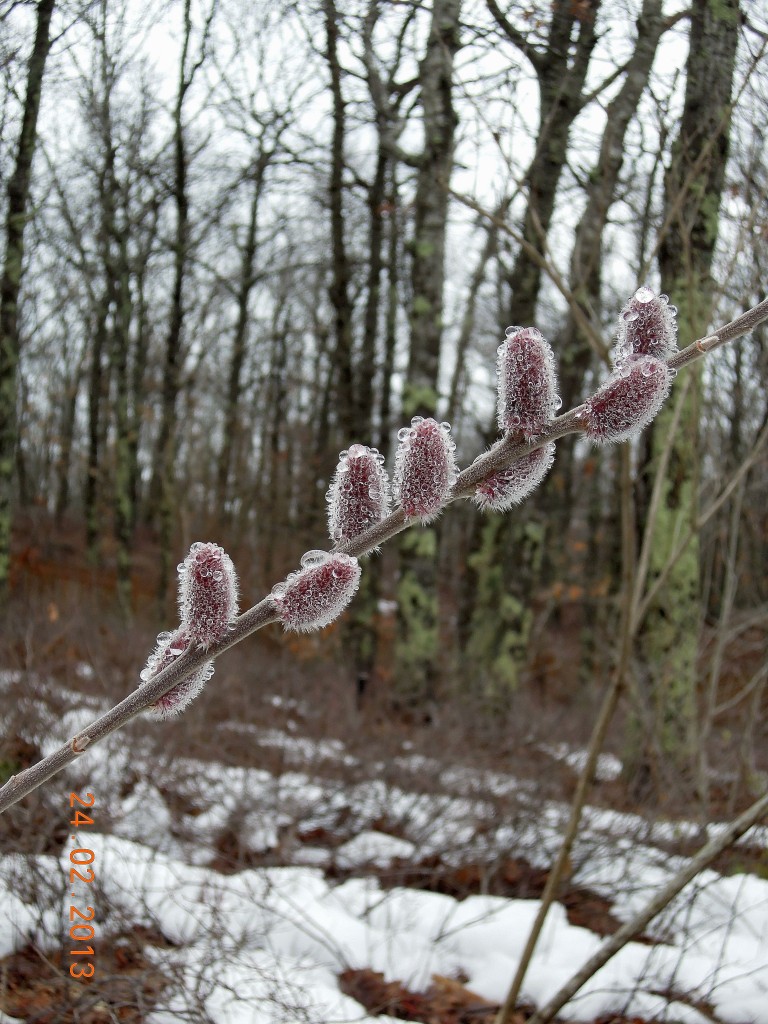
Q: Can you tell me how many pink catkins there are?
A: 9